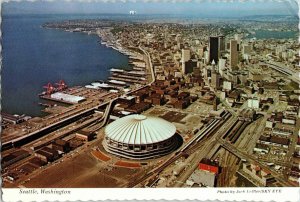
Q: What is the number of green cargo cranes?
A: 0